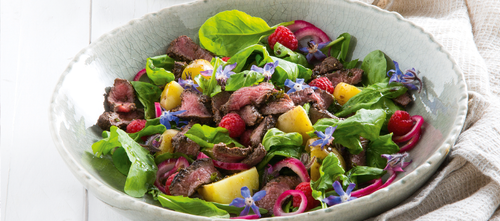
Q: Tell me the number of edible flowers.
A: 11